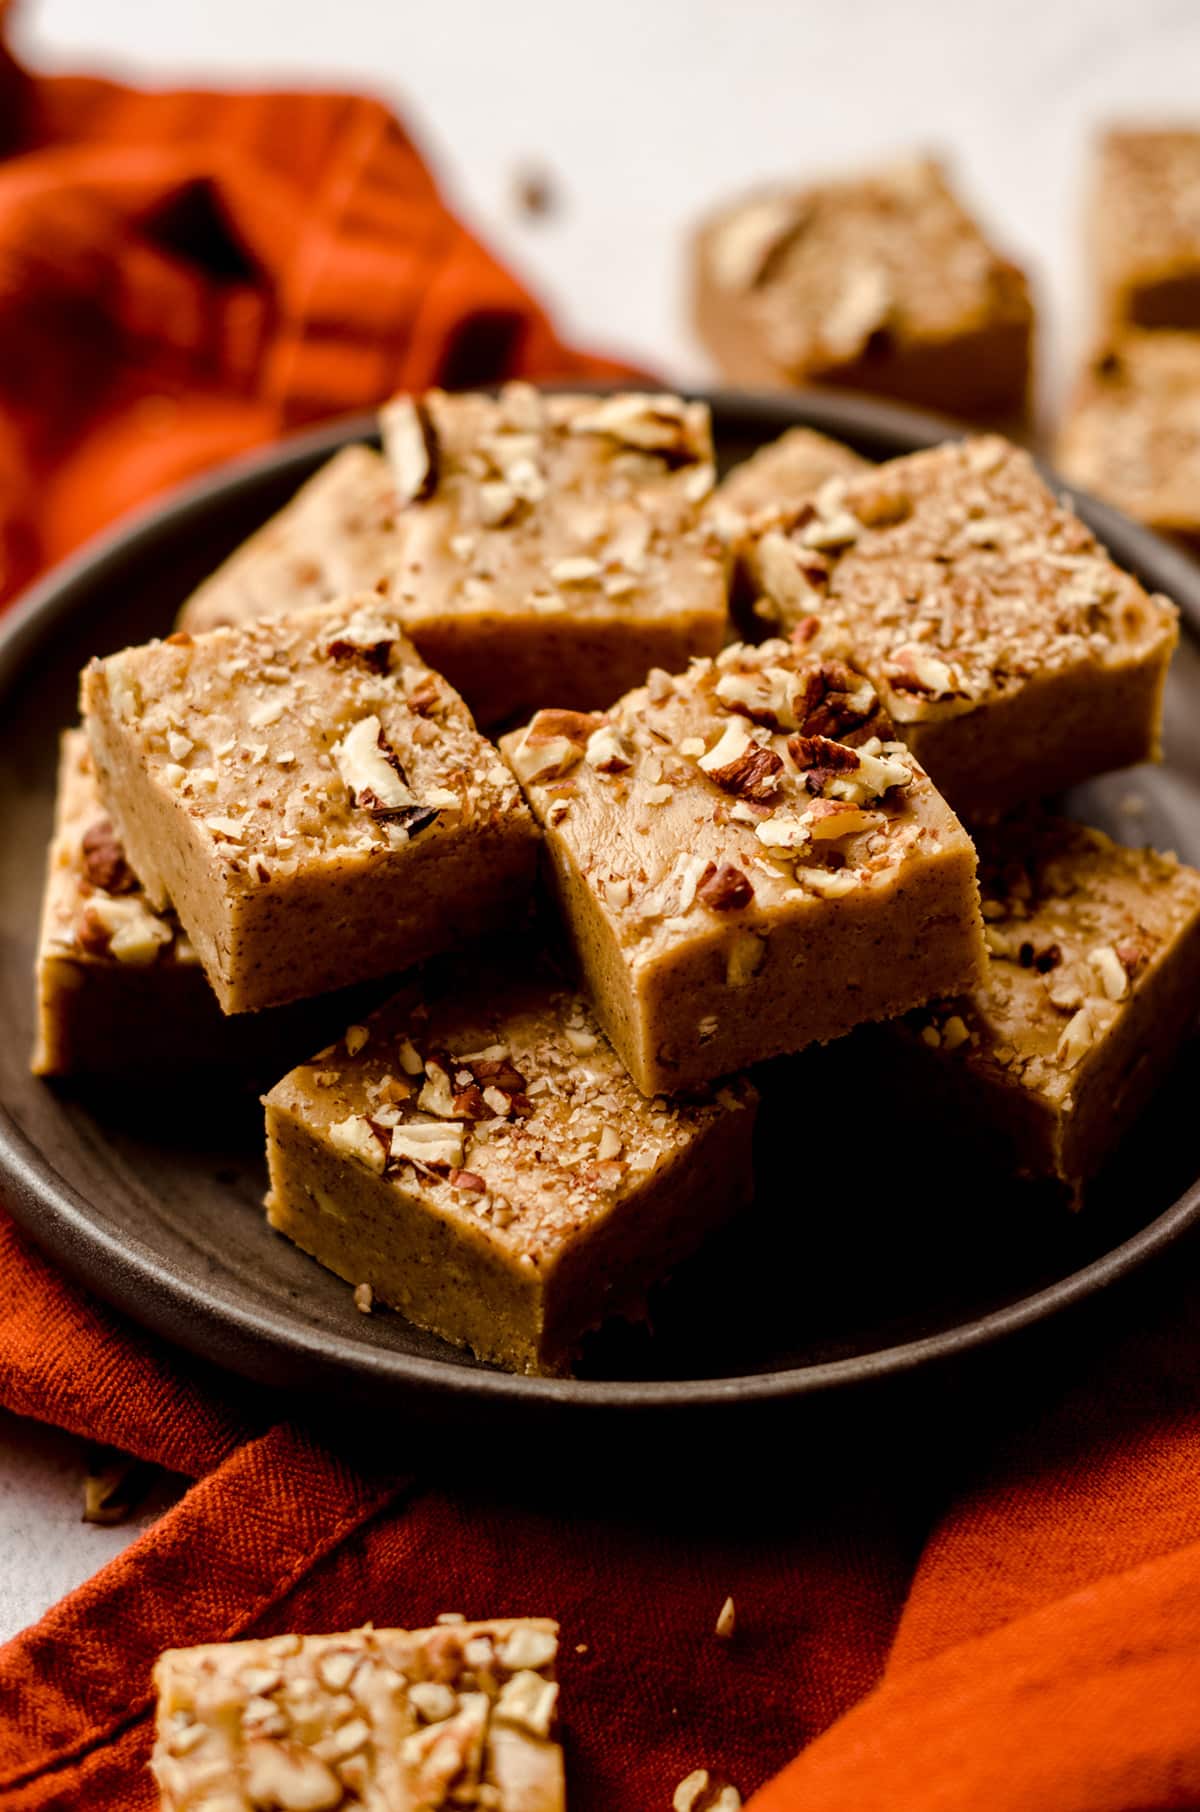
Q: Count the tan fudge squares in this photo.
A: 13